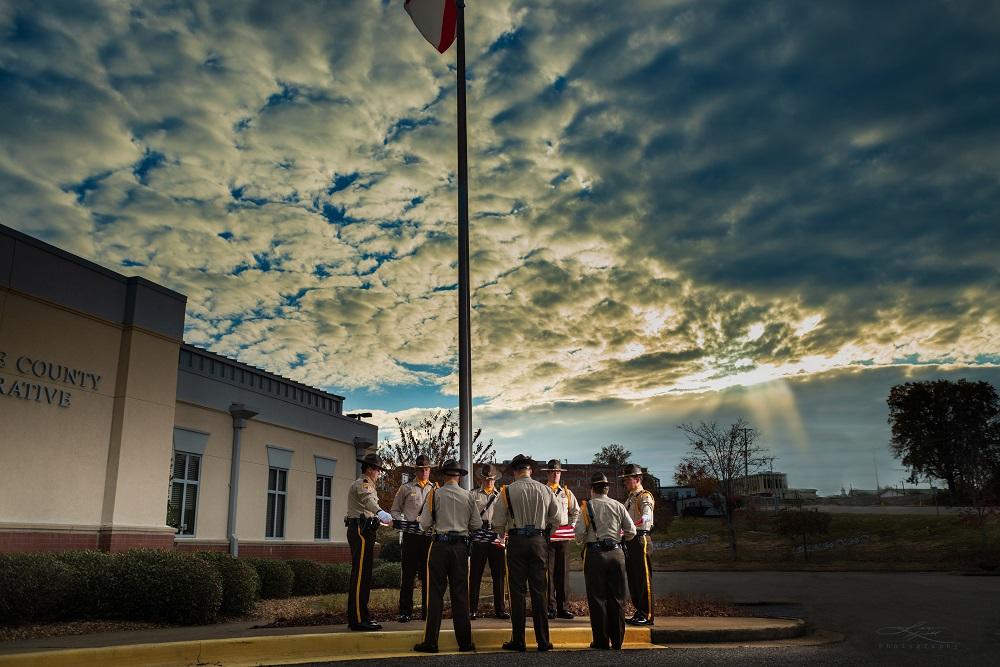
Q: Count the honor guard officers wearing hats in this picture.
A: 8